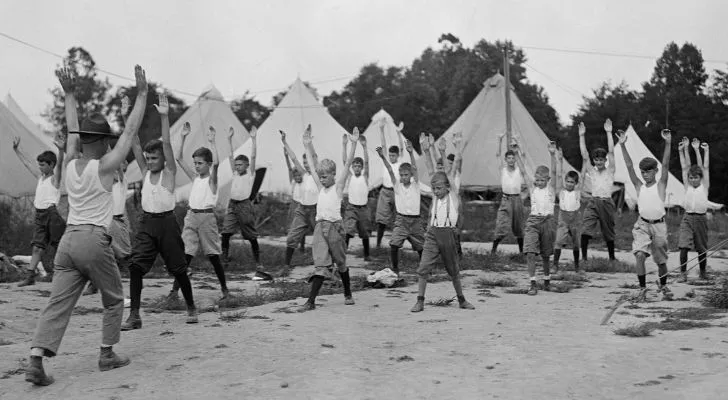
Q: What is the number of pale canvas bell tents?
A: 7